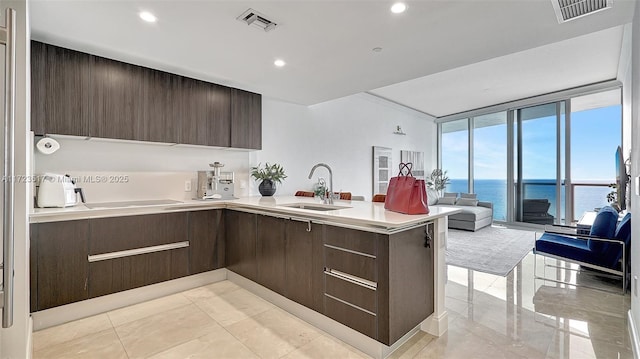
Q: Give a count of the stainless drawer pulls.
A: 4